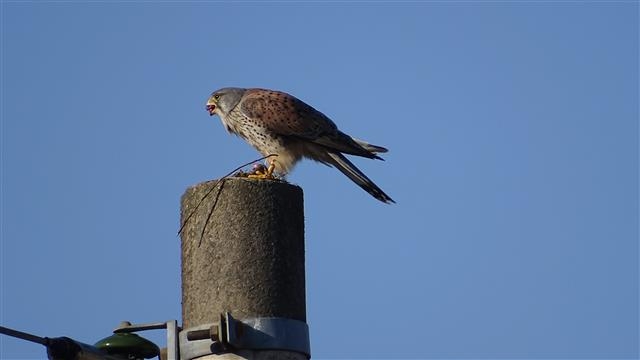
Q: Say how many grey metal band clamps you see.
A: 1